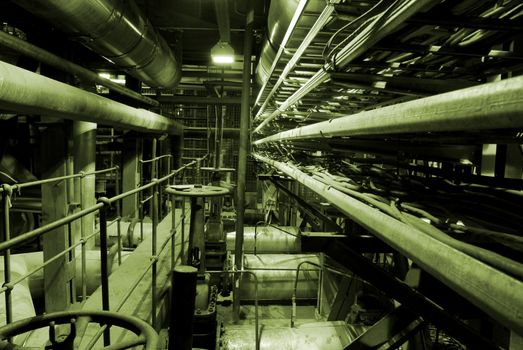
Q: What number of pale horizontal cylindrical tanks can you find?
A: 3